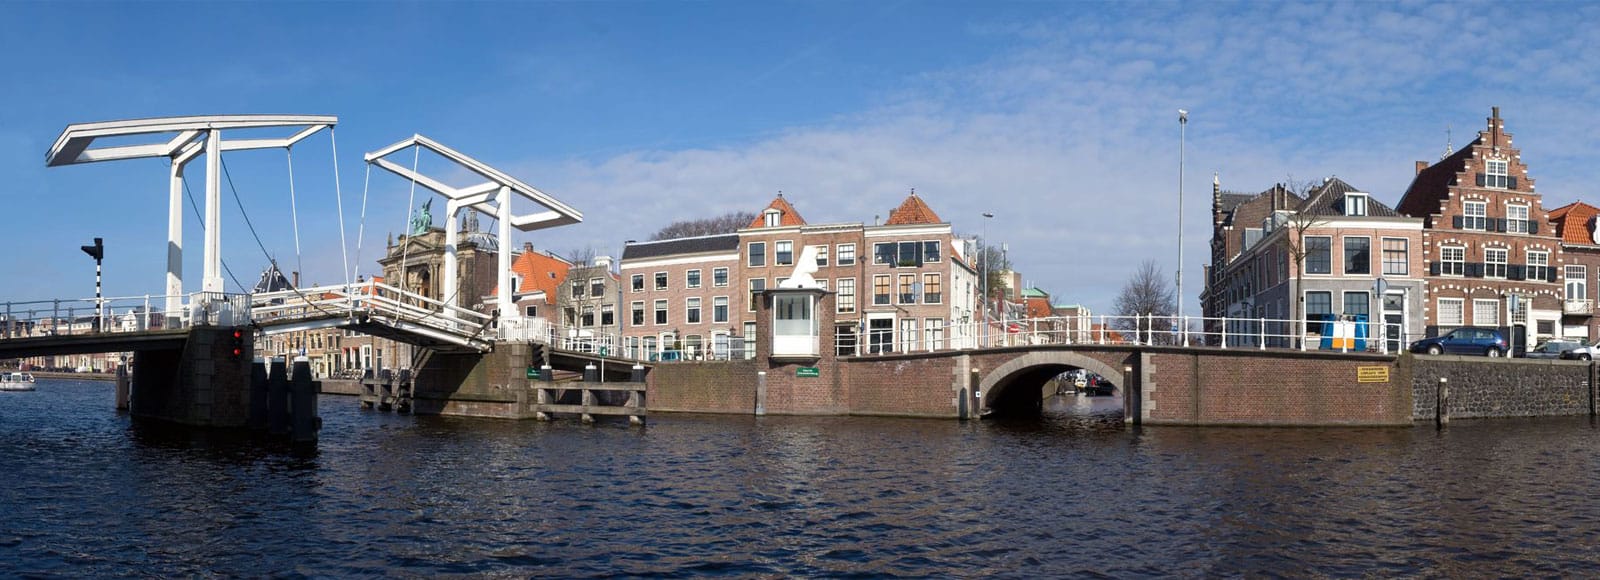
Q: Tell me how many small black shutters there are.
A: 12